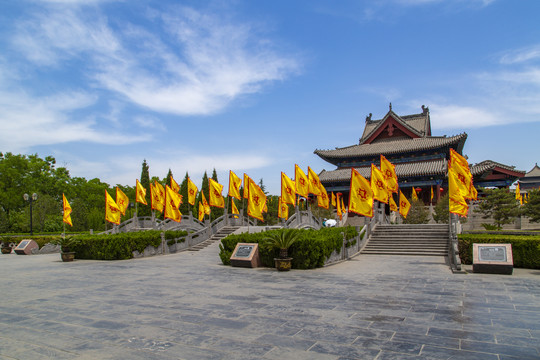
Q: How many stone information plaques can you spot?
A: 3